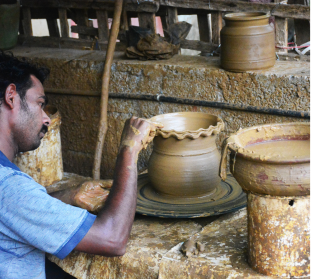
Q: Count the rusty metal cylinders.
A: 2